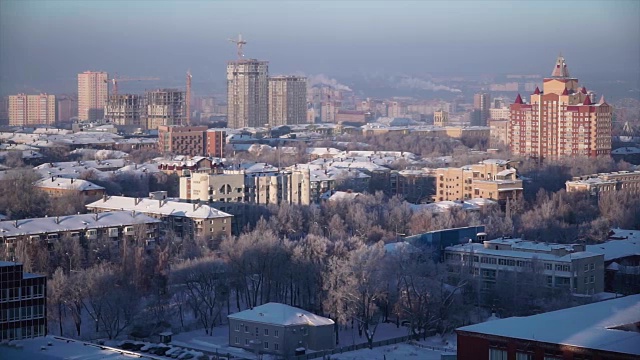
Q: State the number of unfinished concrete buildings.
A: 4